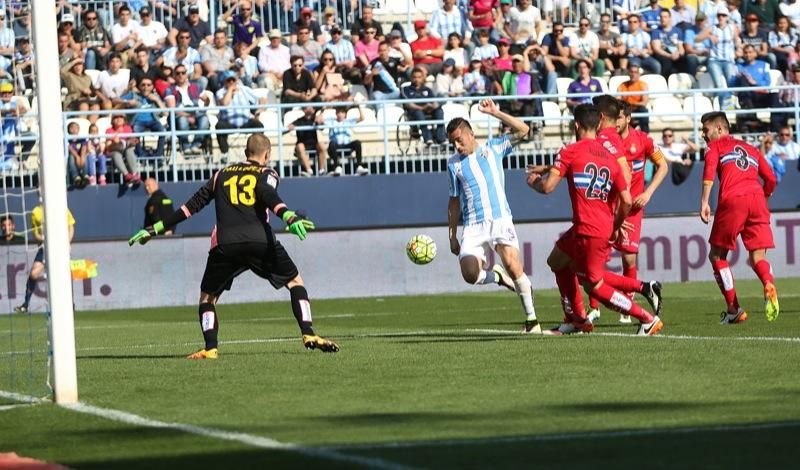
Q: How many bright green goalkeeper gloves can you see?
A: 2